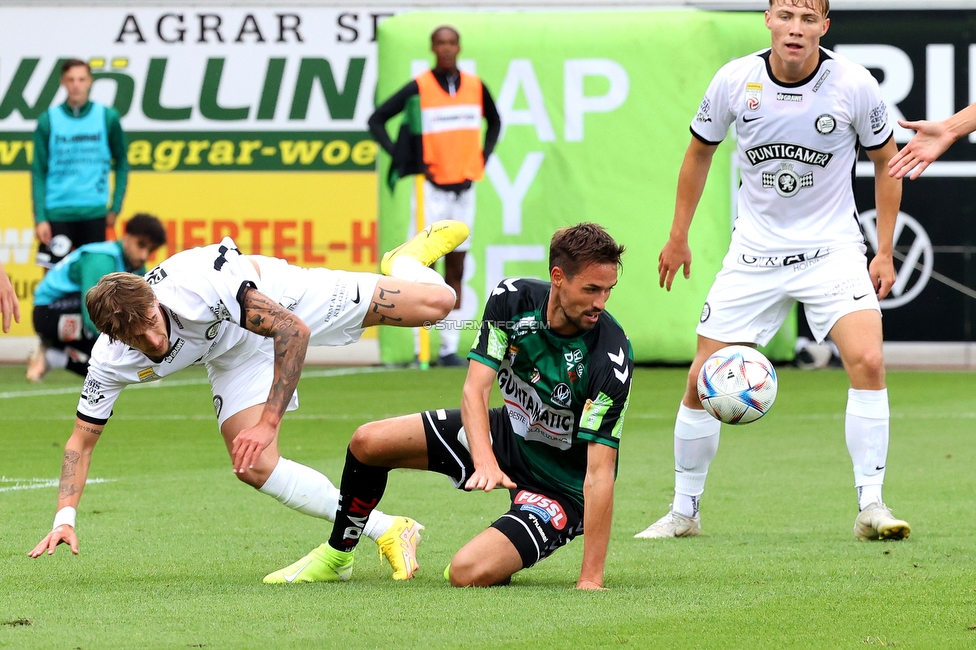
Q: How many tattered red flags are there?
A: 0